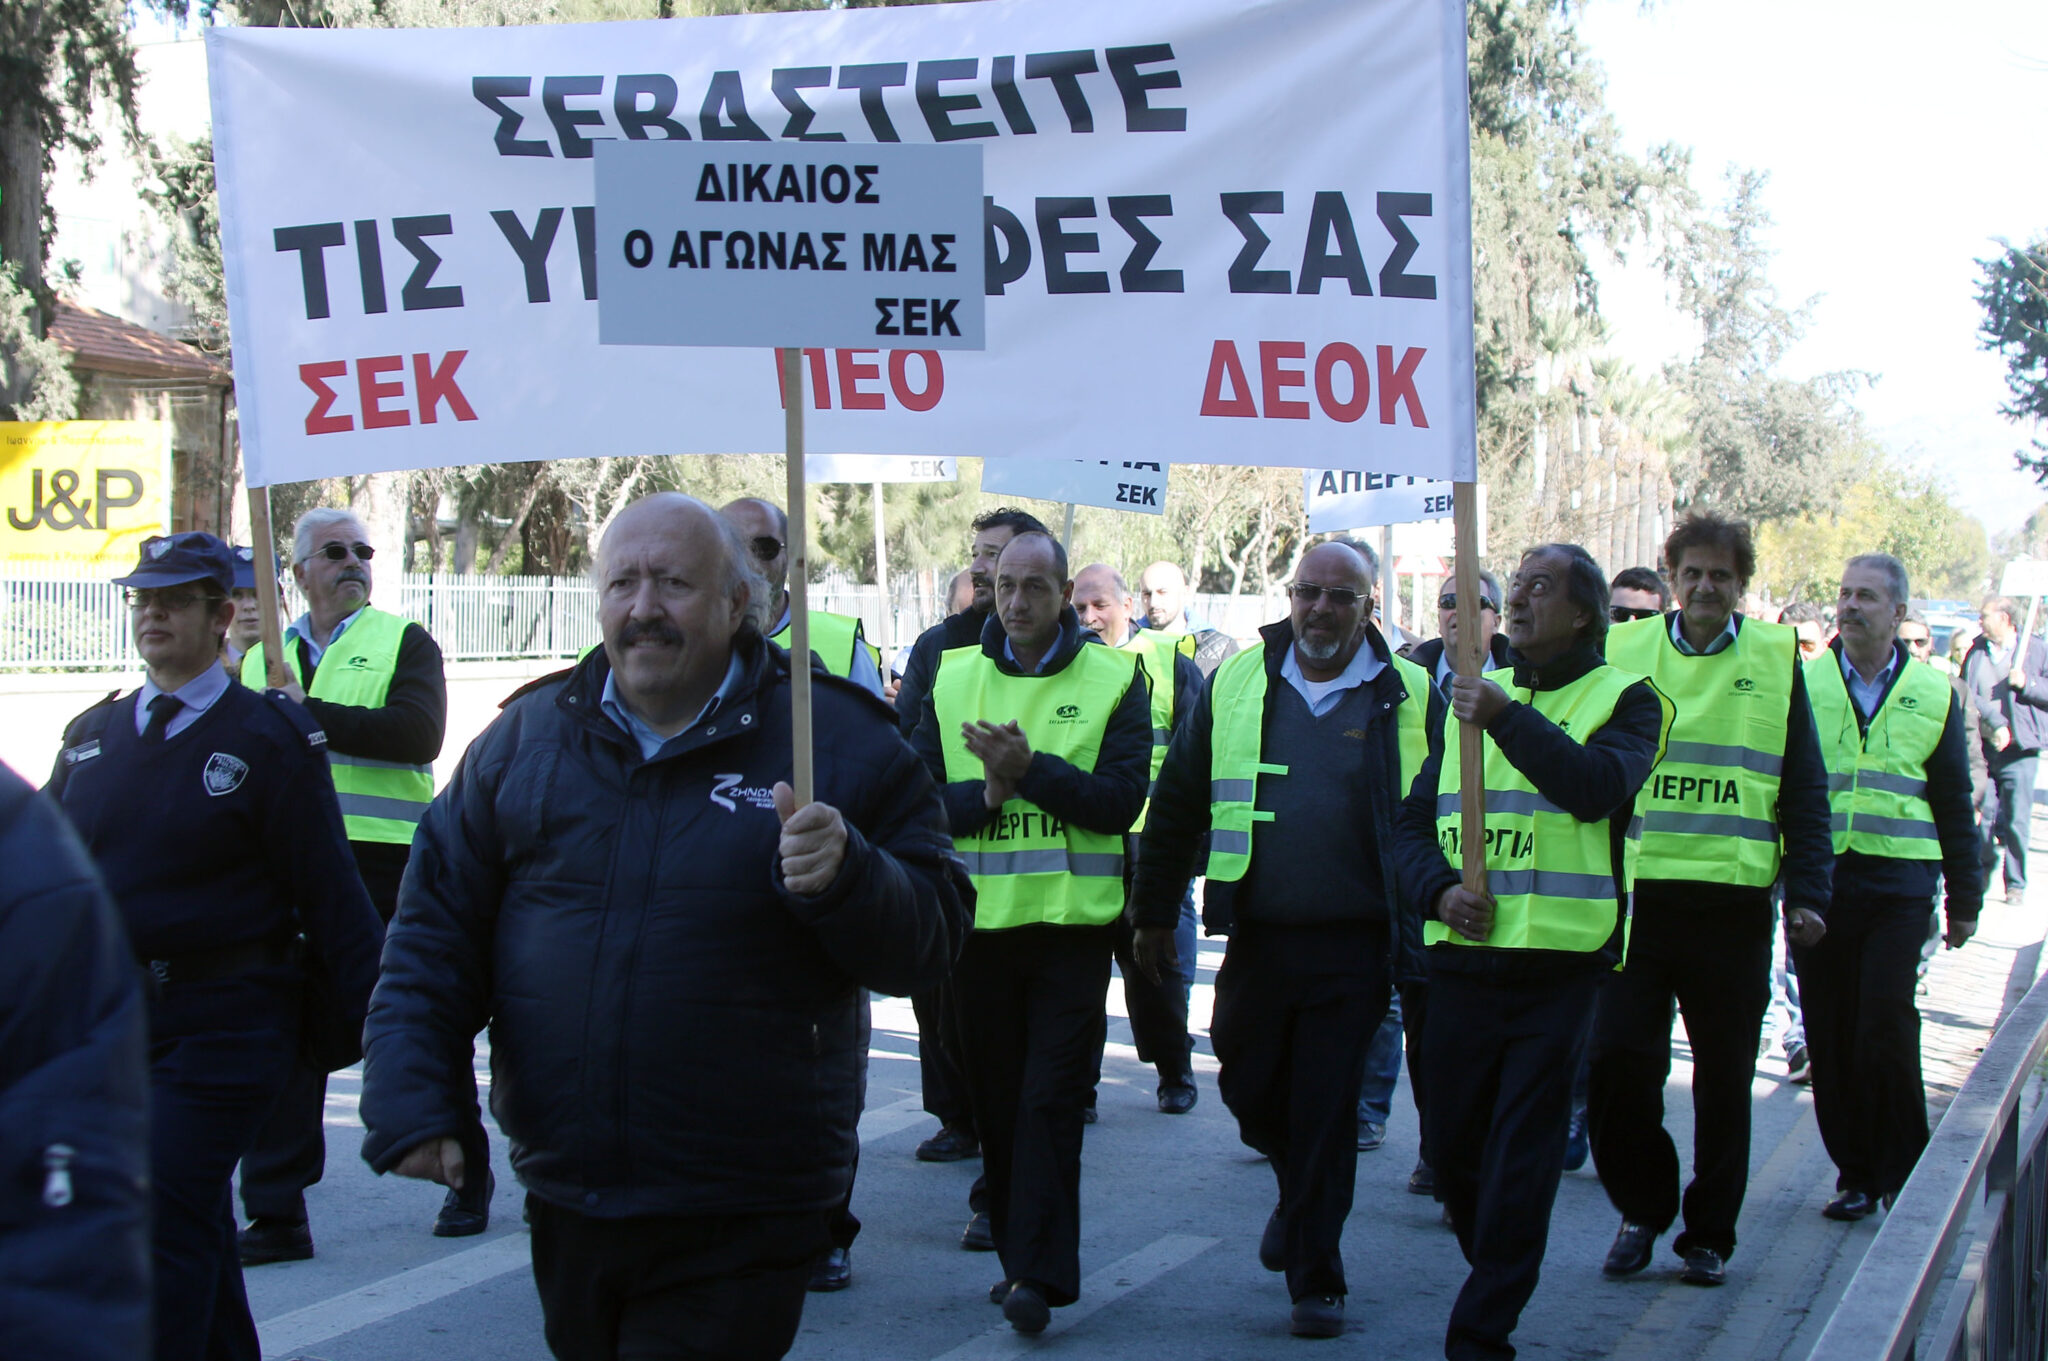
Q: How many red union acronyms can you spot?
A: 3